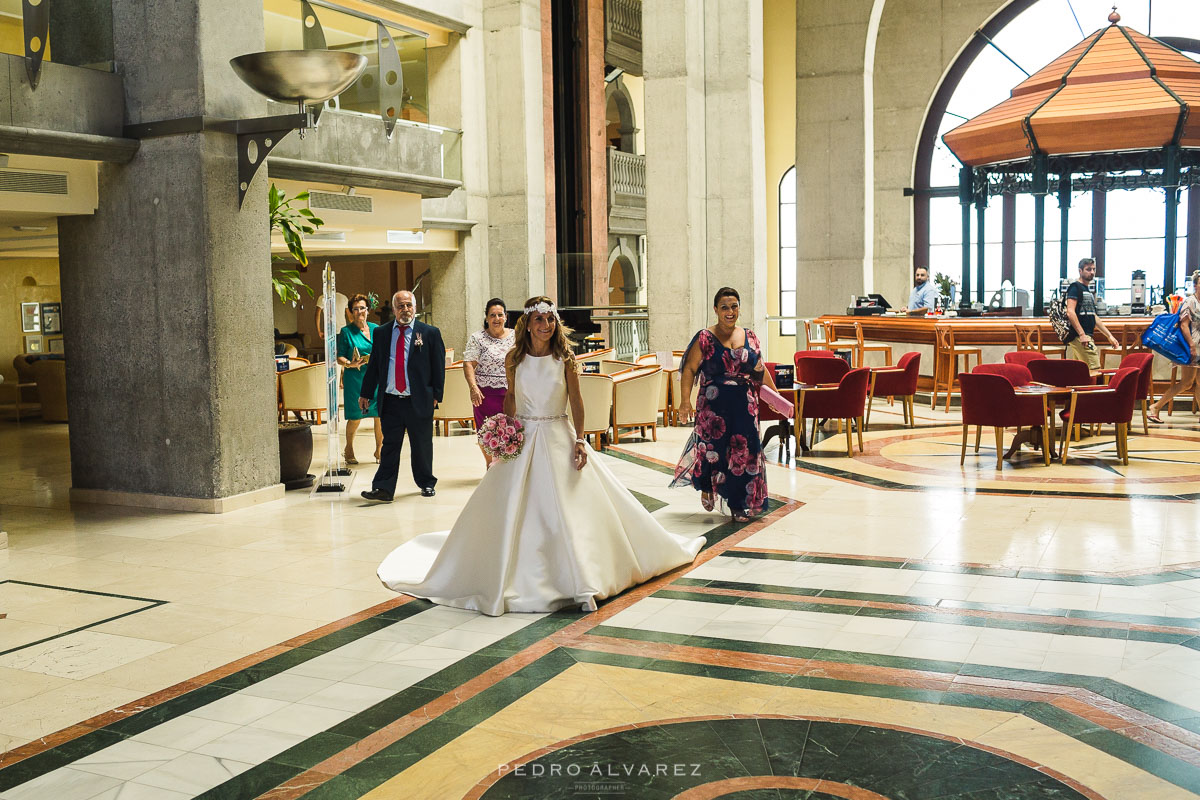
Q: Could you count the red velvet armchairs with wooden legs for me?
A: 11